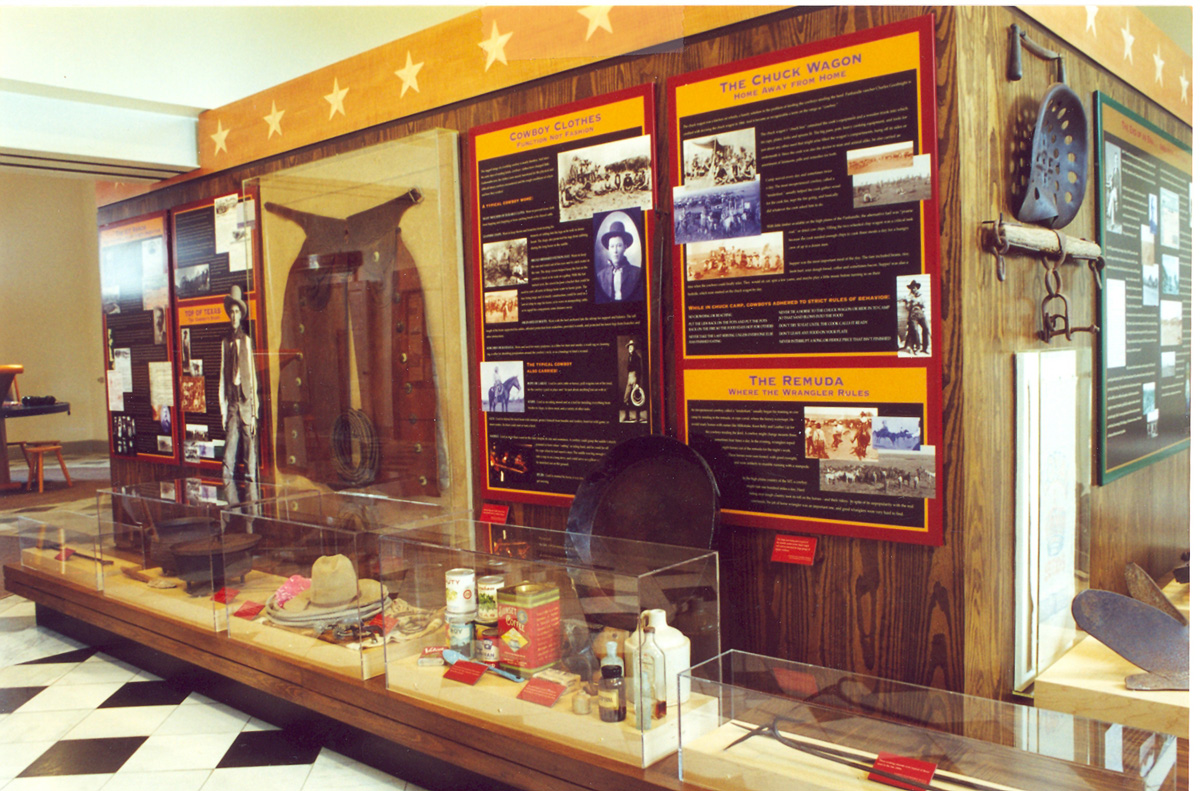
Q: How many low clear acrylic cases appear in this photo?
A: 5